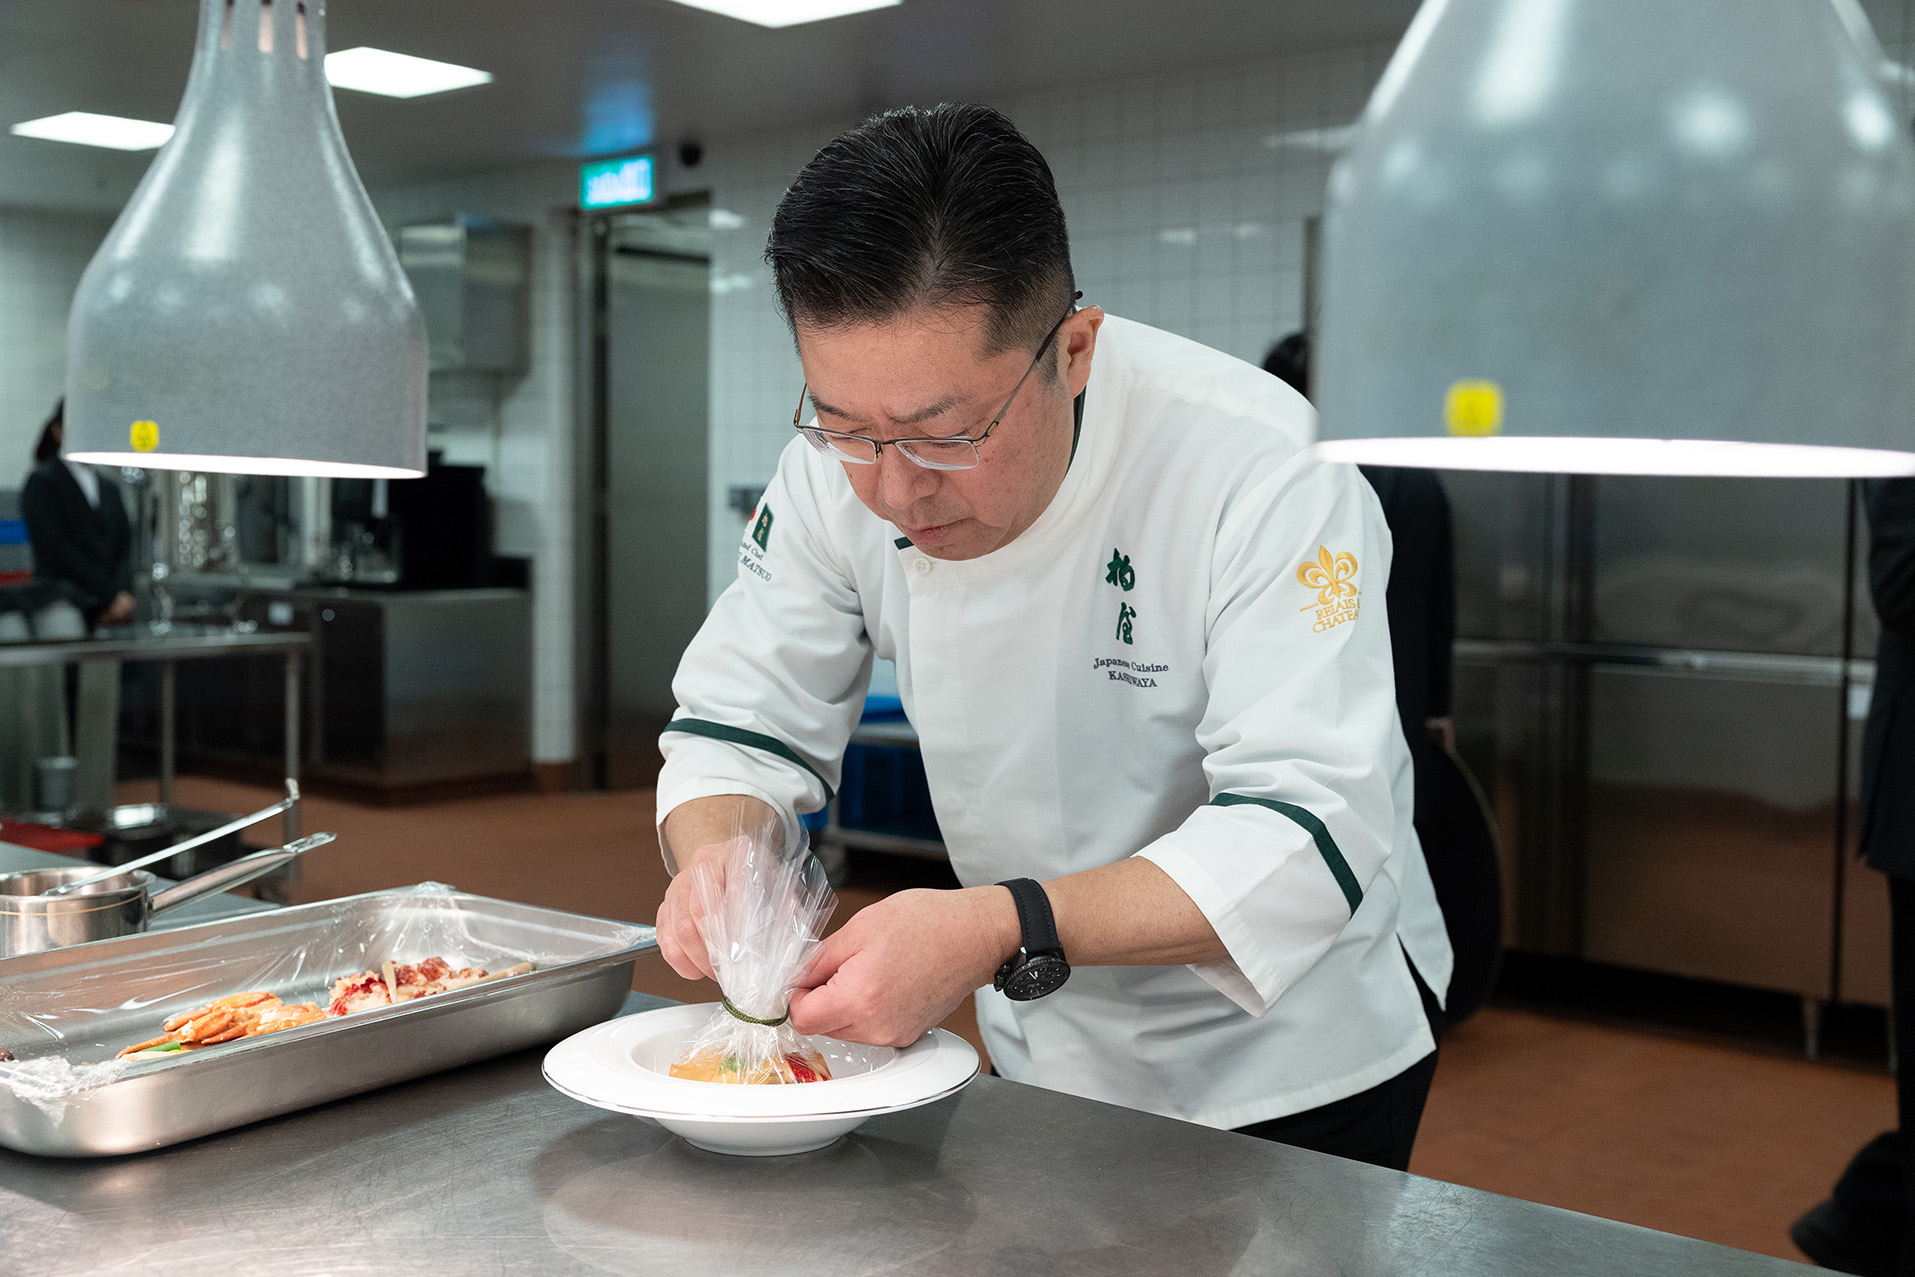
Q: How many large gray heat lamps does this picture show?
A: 2